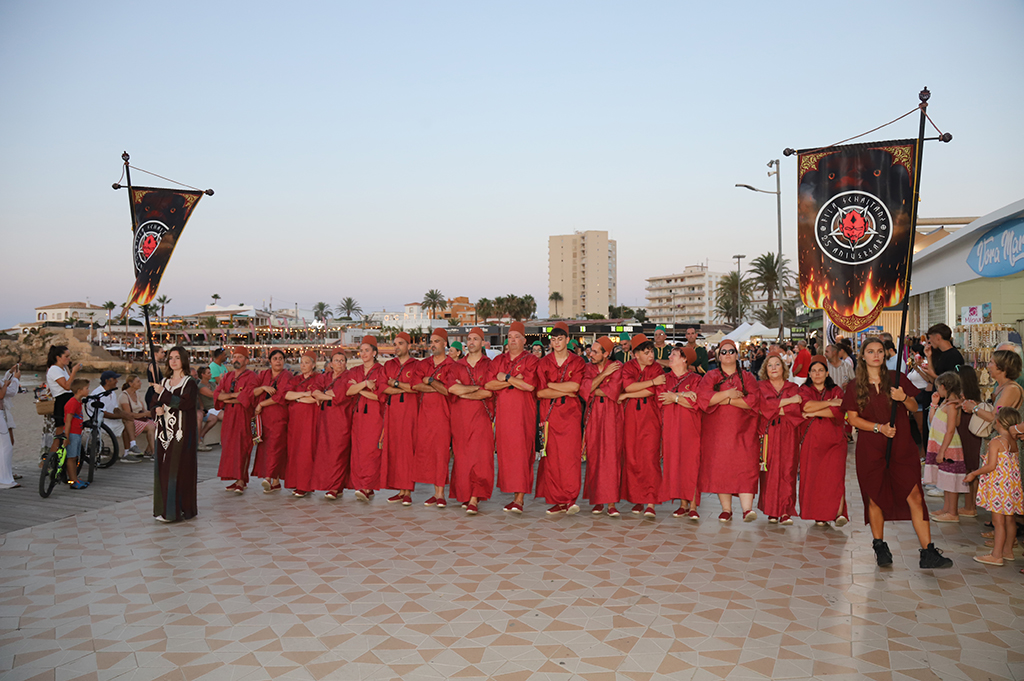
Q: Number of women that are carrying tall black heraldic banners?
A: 2